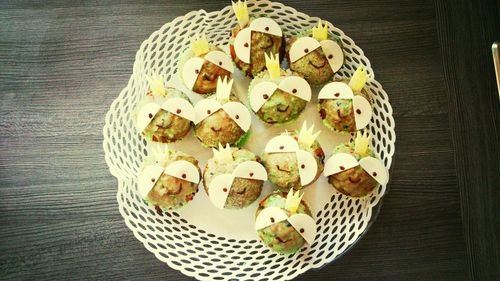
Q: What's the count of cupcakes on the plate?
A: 12